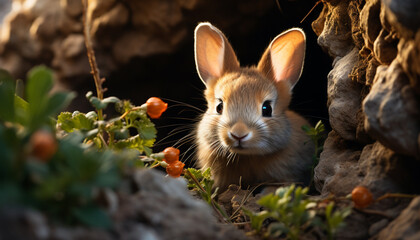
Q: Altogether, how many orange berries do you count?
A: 5